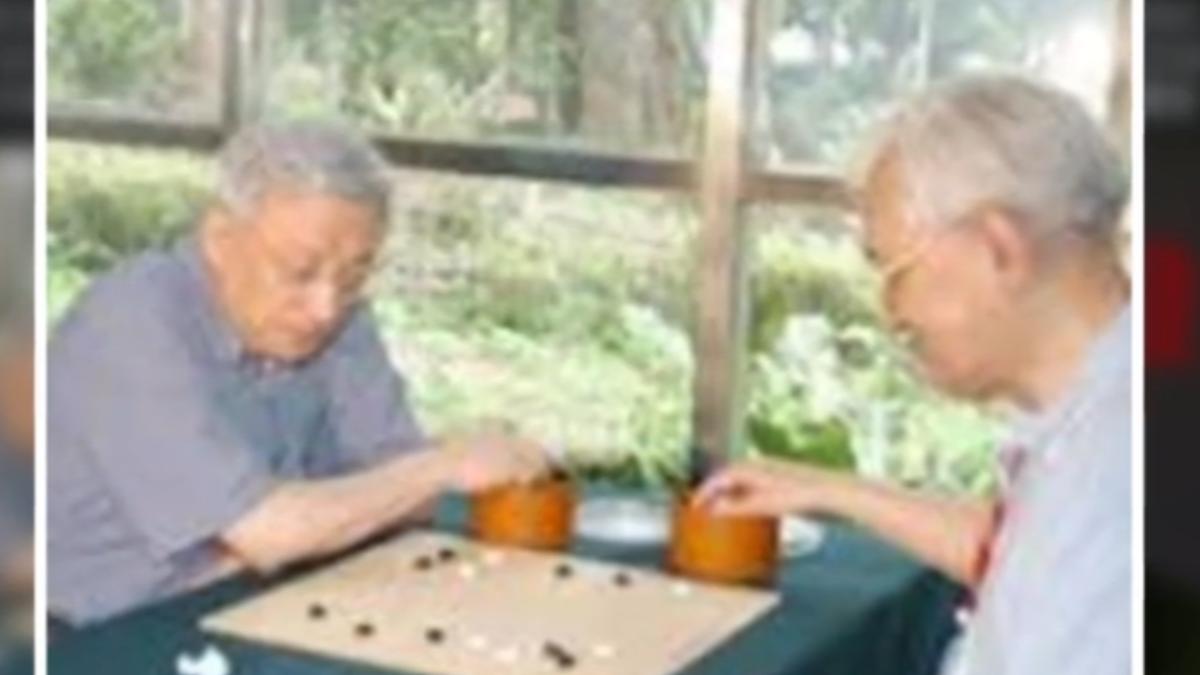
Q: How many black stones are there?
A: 9